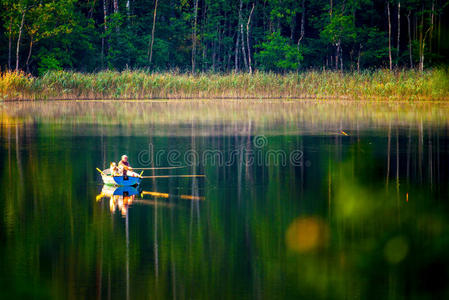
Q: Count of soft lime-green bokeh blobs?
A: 2